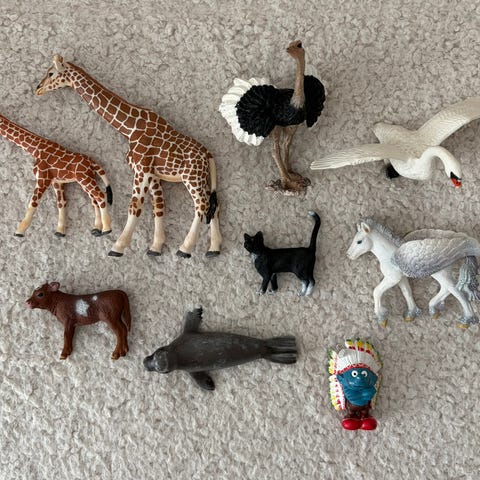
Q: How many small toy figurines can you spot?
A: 9